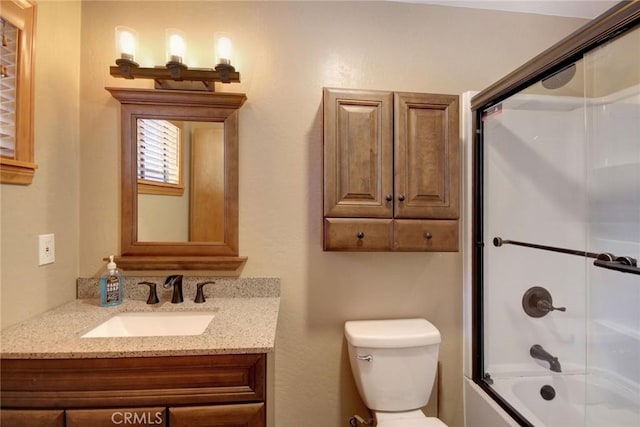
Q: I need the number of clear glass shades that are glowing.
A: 3